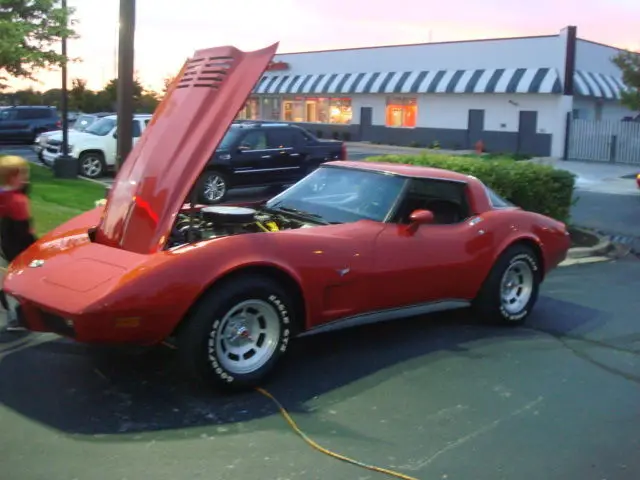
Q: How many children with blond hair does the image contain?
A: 1